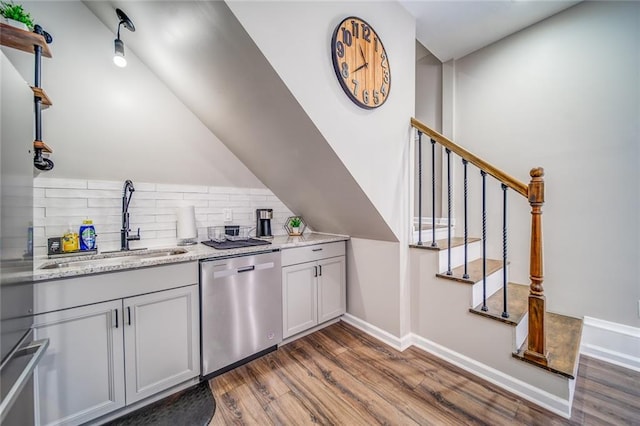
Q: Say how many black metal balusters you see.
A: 6